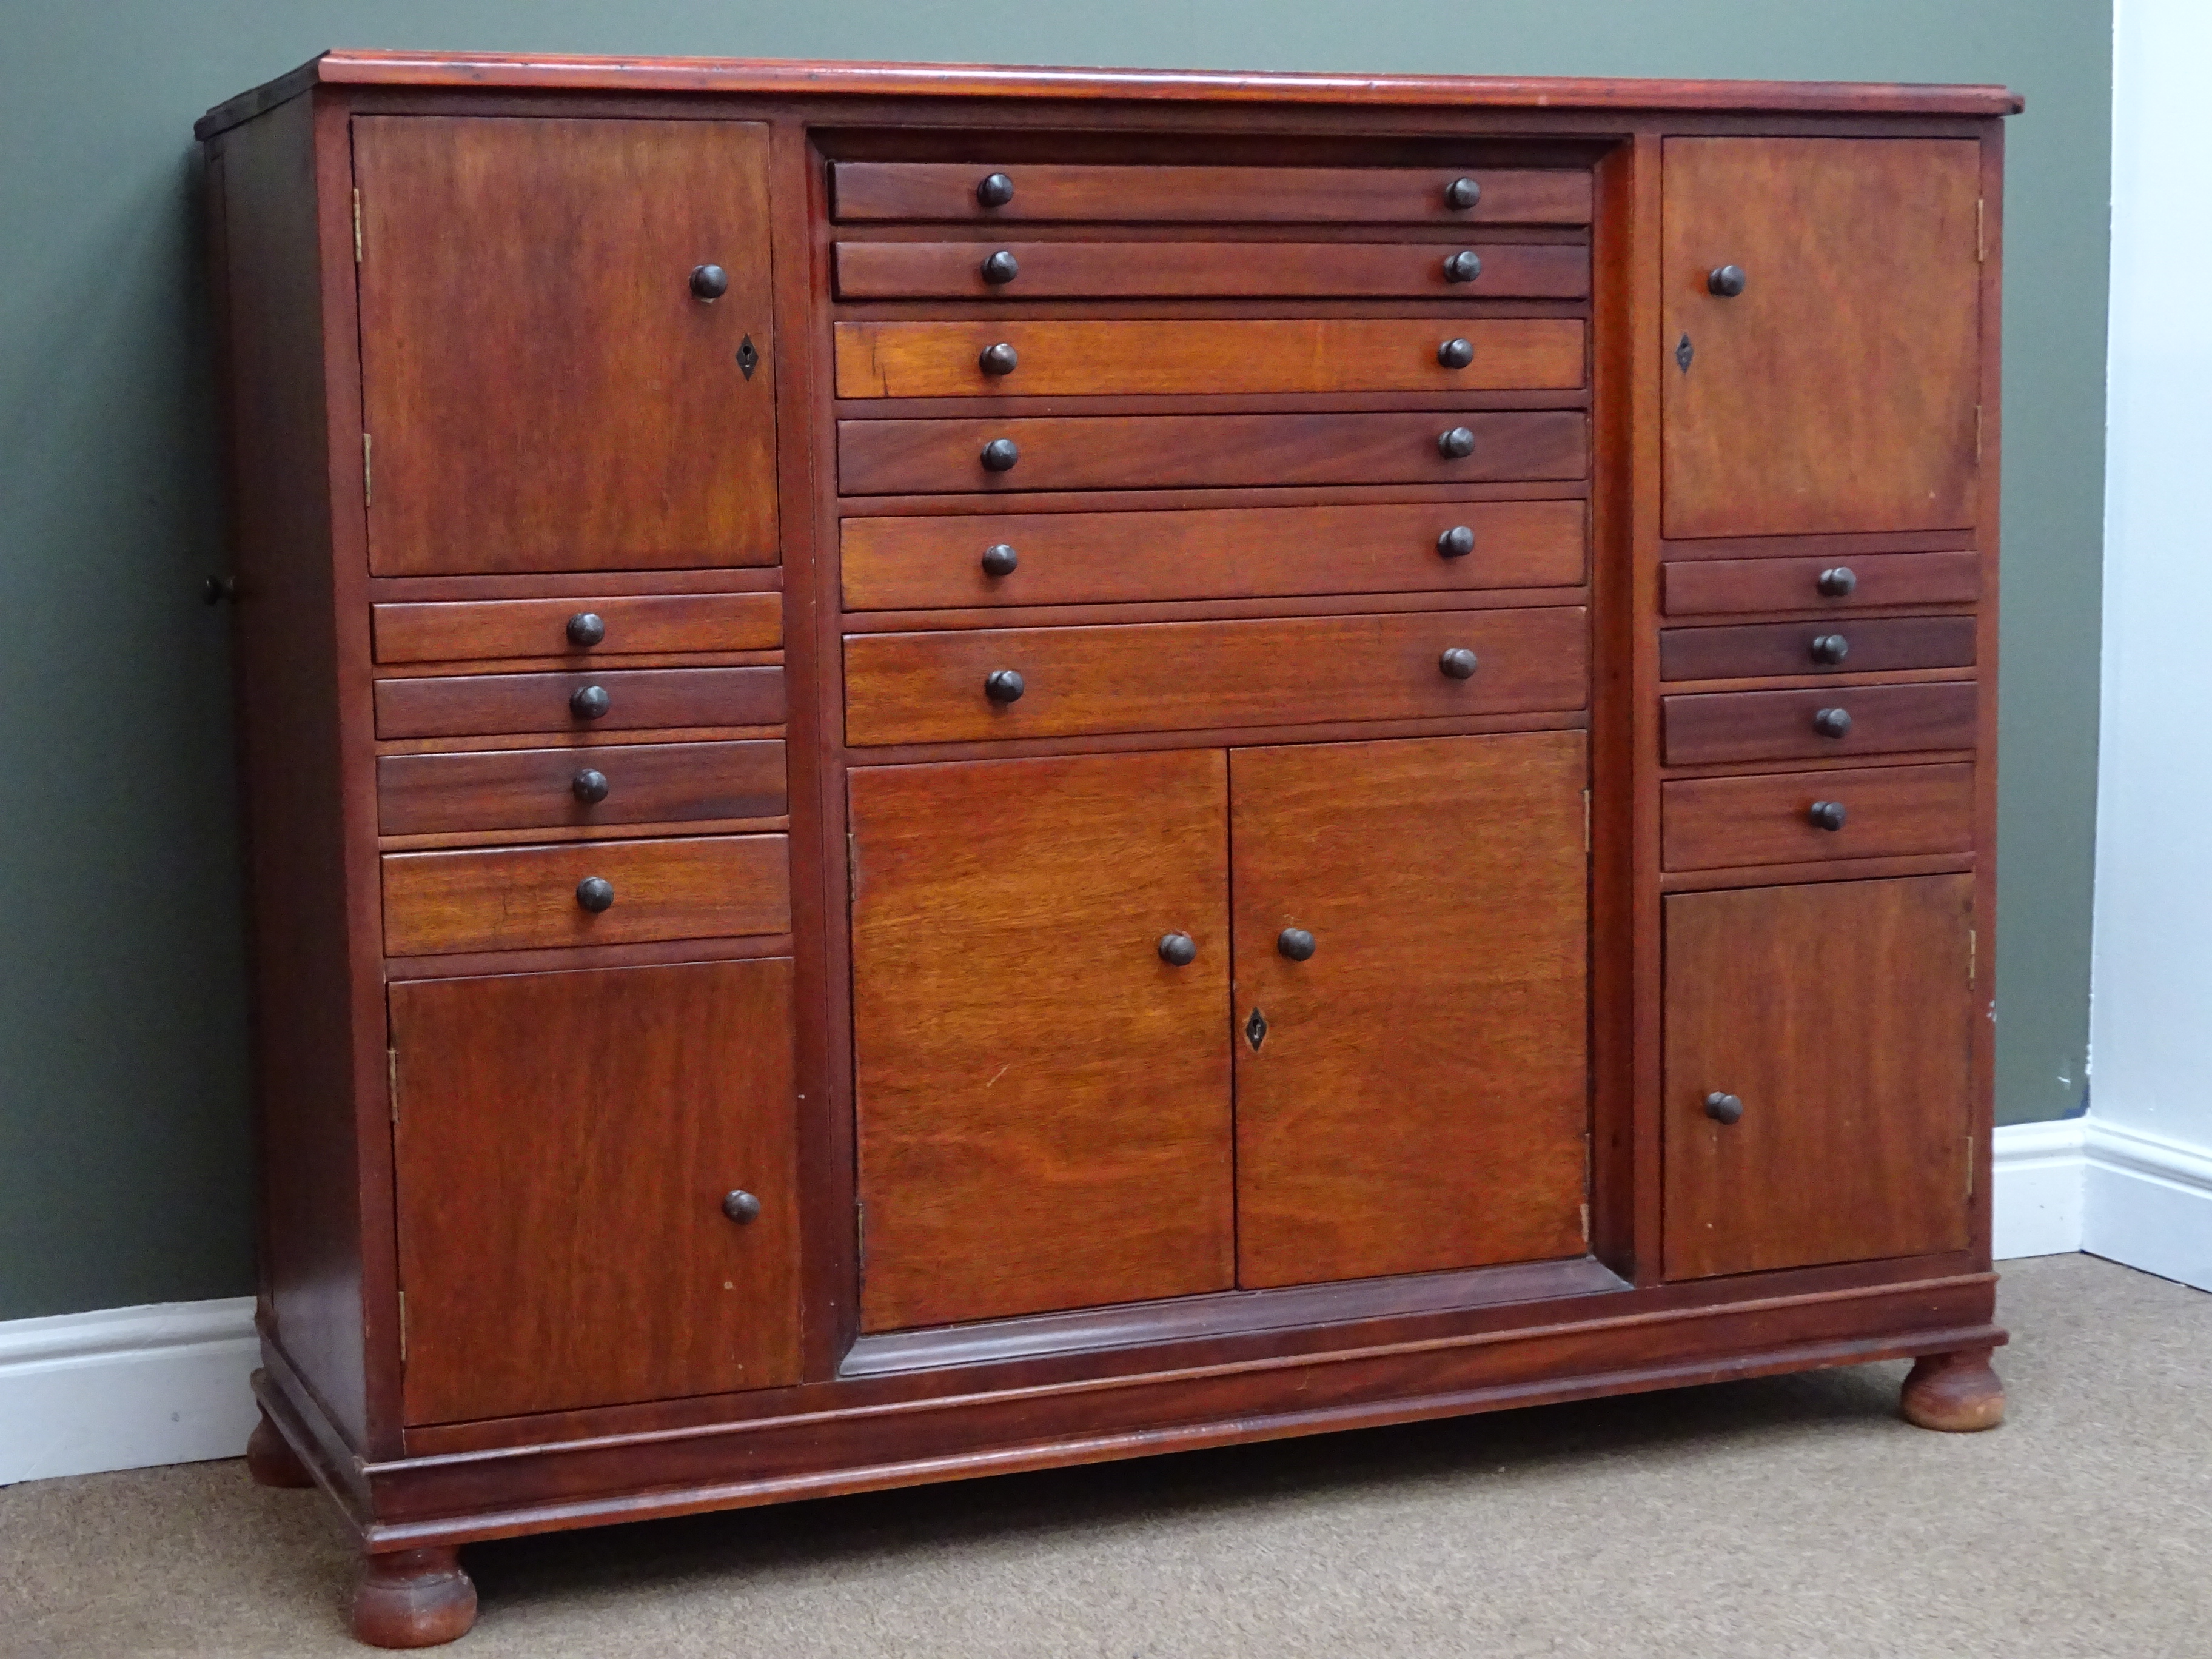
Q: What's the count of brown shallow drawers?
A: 14